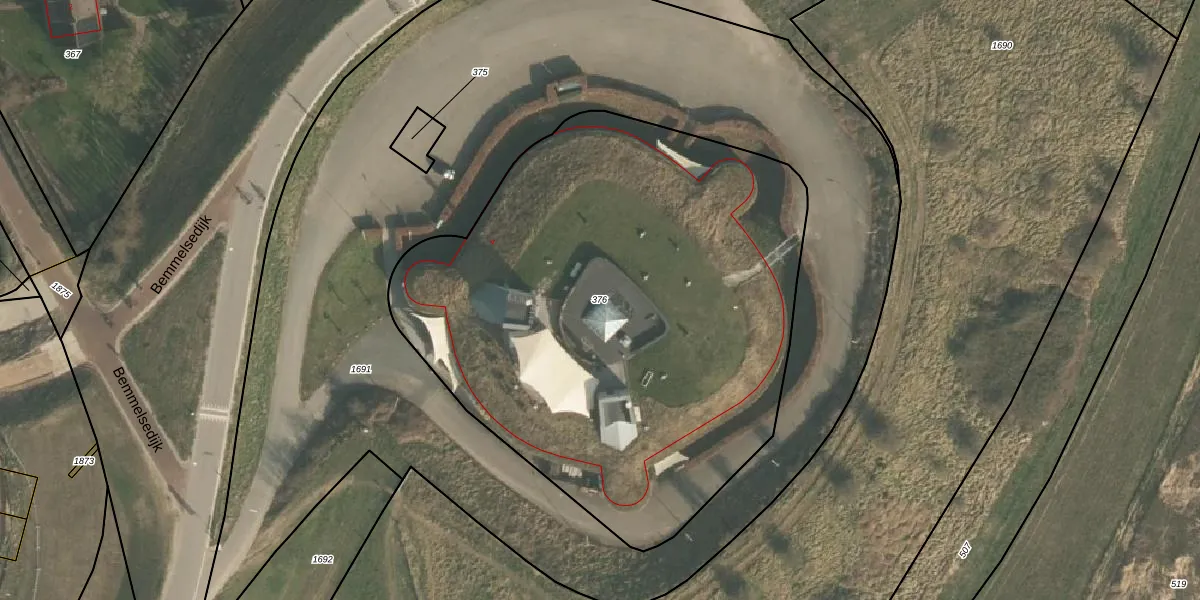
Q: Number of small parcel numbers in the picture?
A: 10